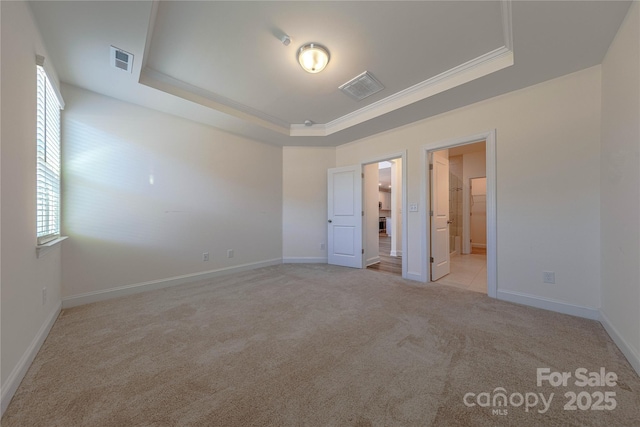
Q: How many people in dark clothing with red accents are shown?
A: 0